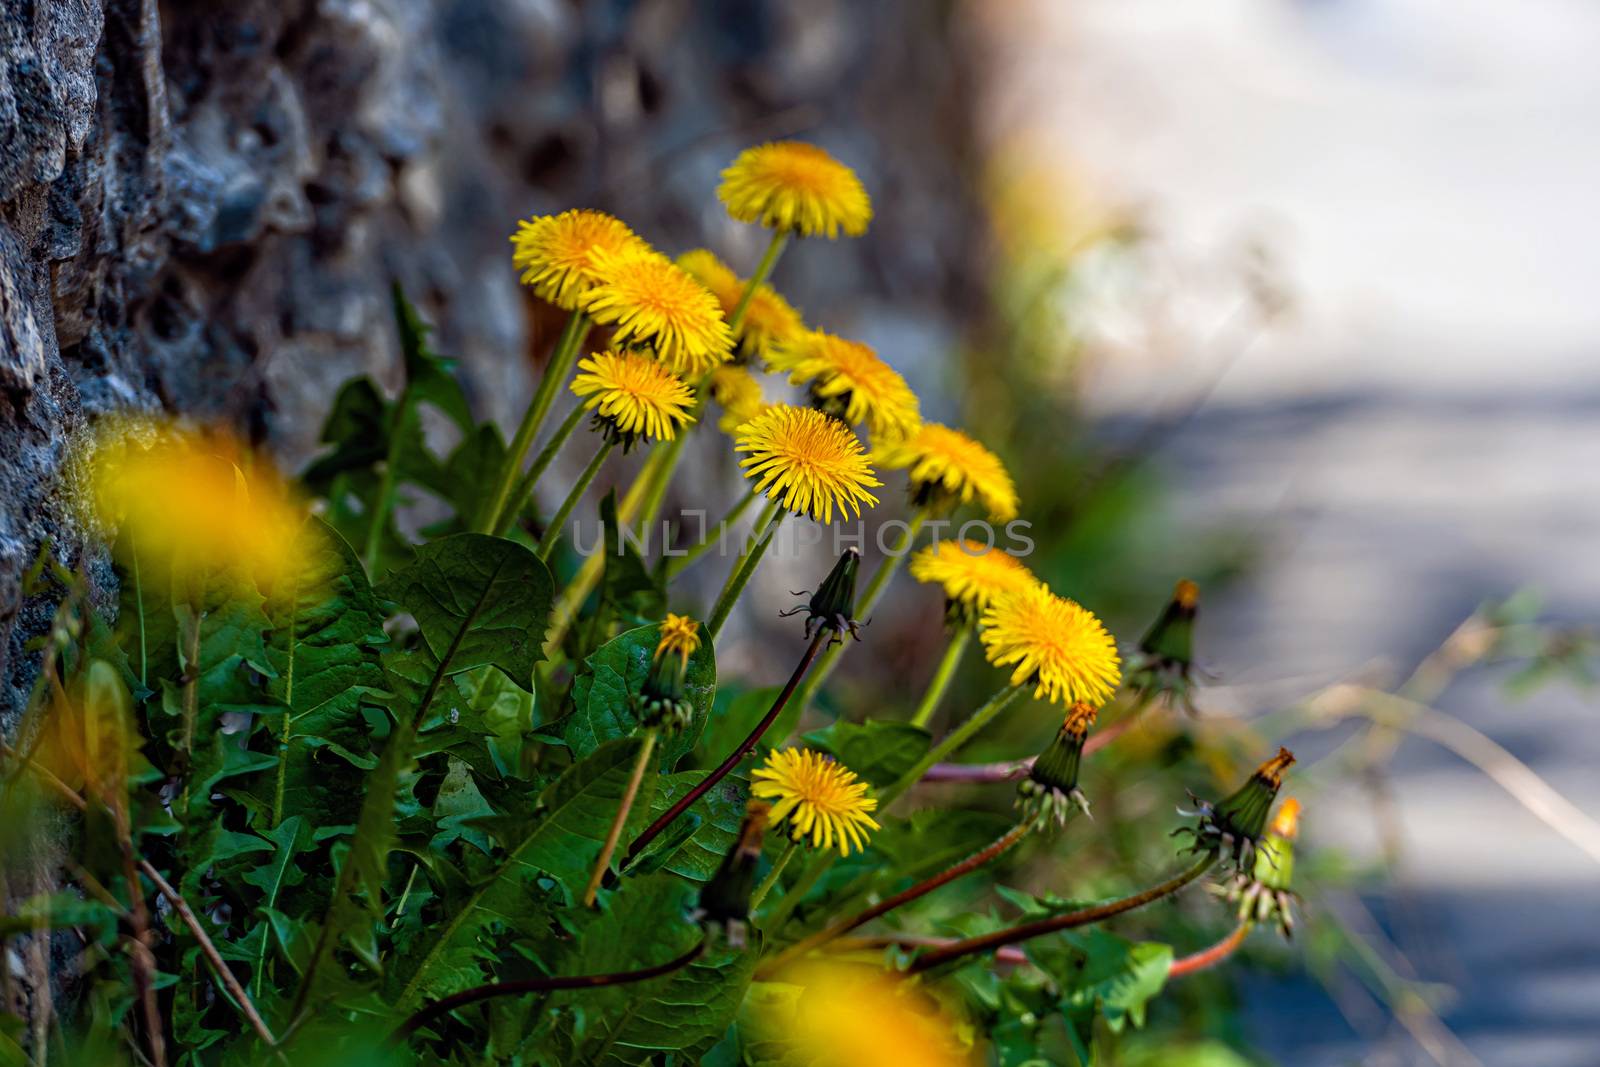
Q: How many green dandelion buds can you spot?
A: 7